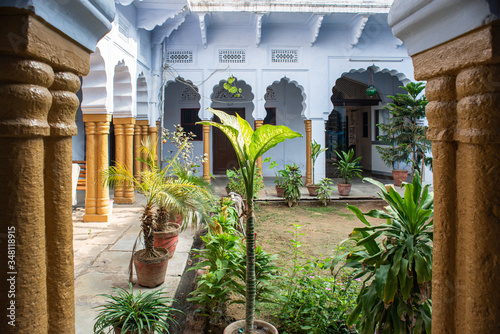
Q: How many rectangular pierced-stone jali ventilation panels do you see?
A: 3